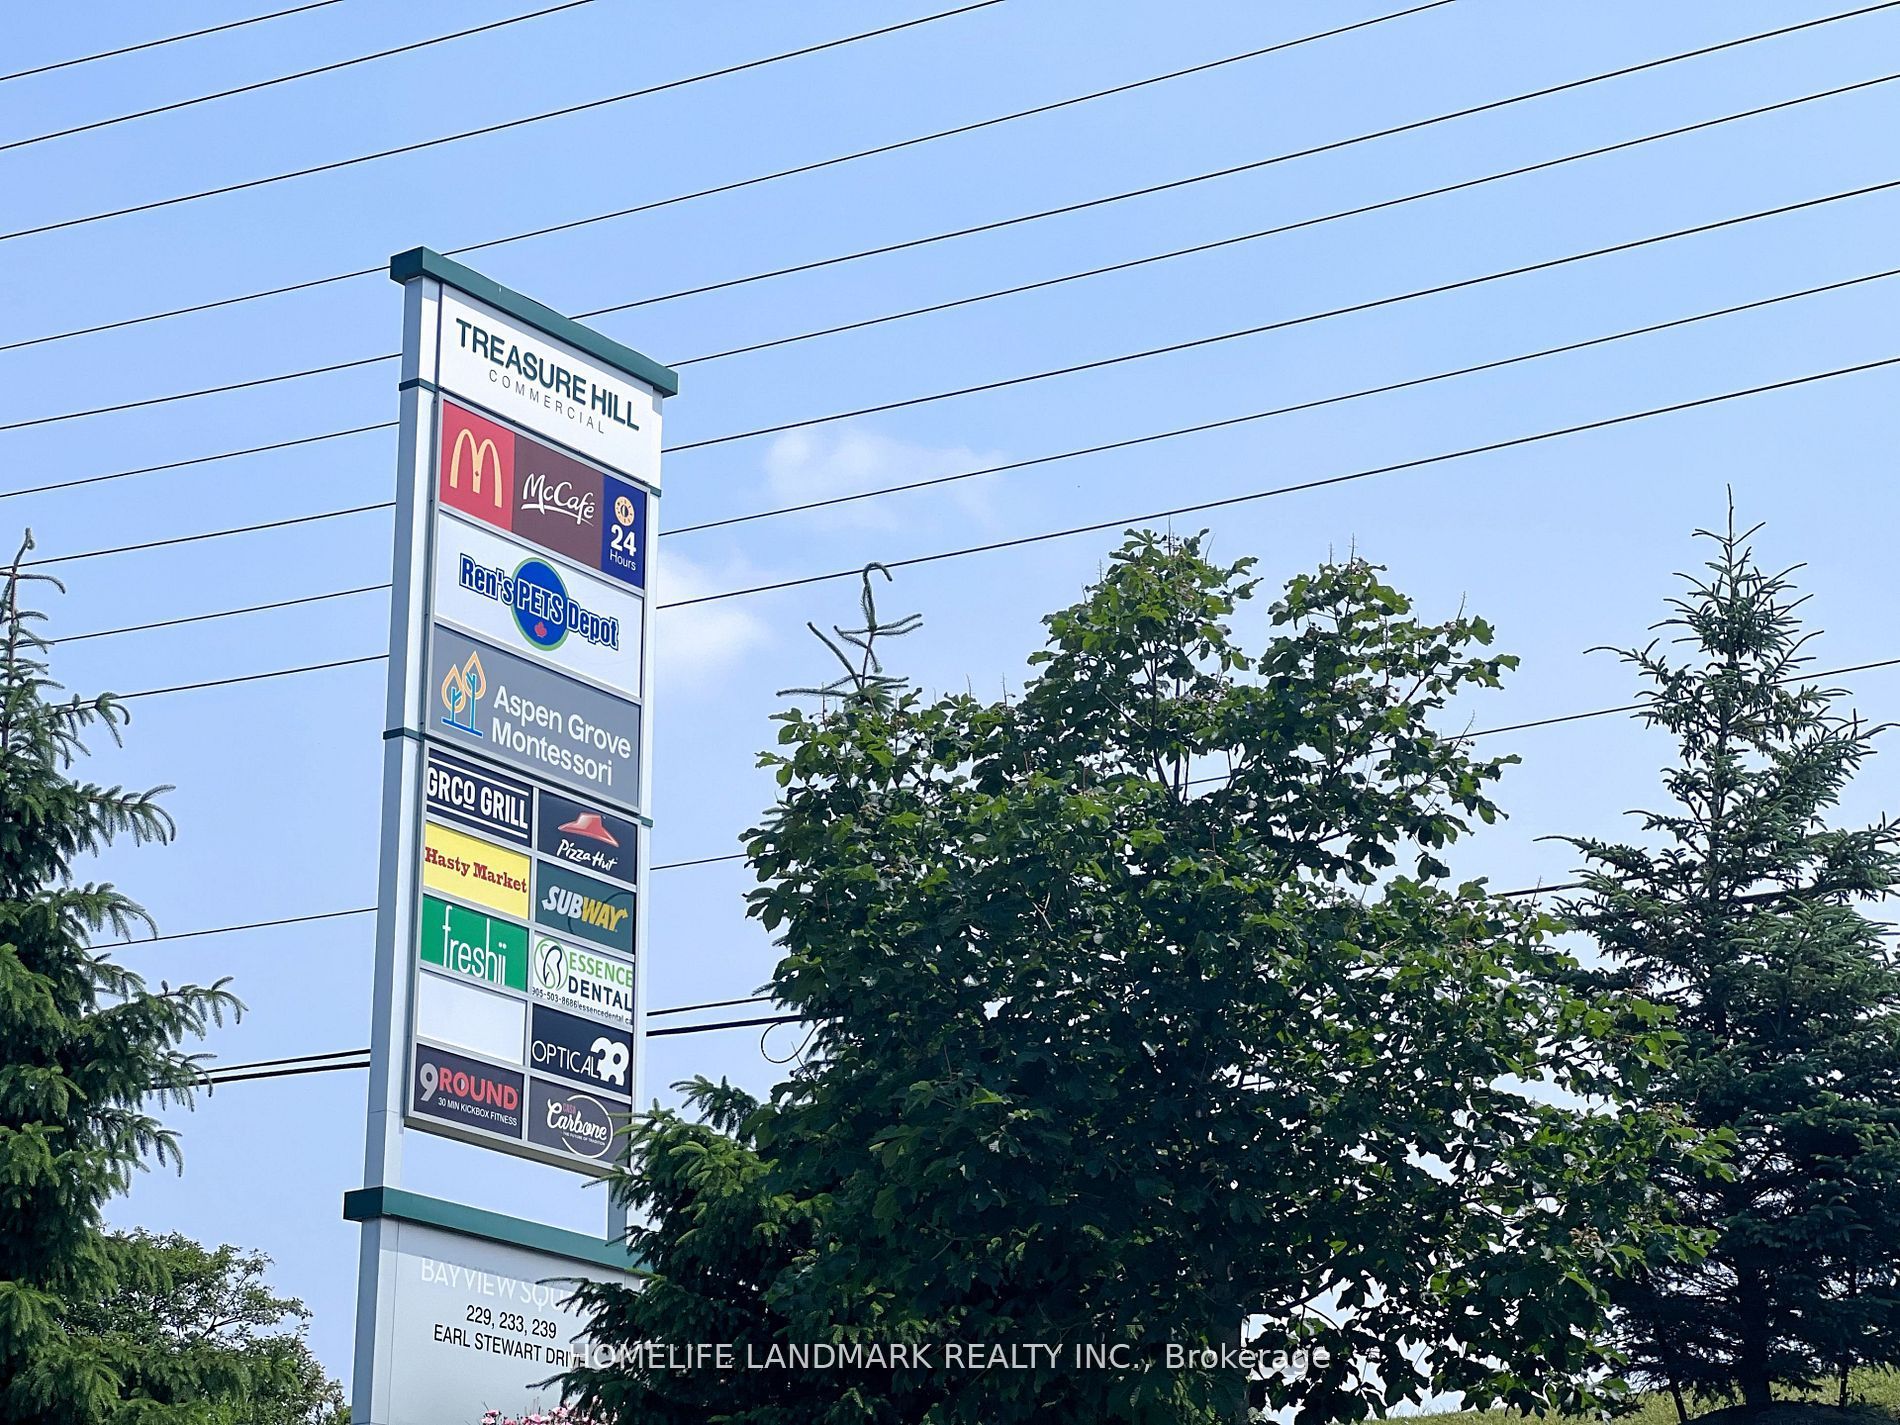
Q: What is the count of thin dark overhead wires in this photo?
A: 12